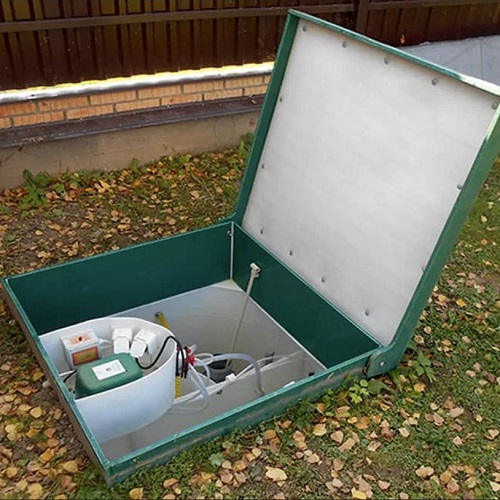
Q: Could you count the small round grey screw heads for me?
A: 13